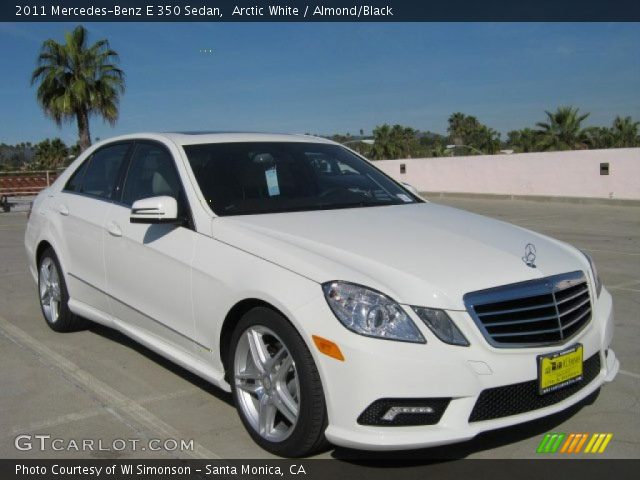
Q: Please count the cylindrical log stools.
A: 0